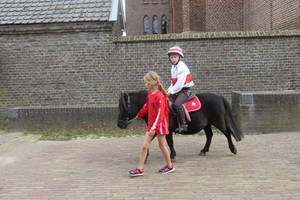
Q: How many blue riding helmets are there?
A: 0